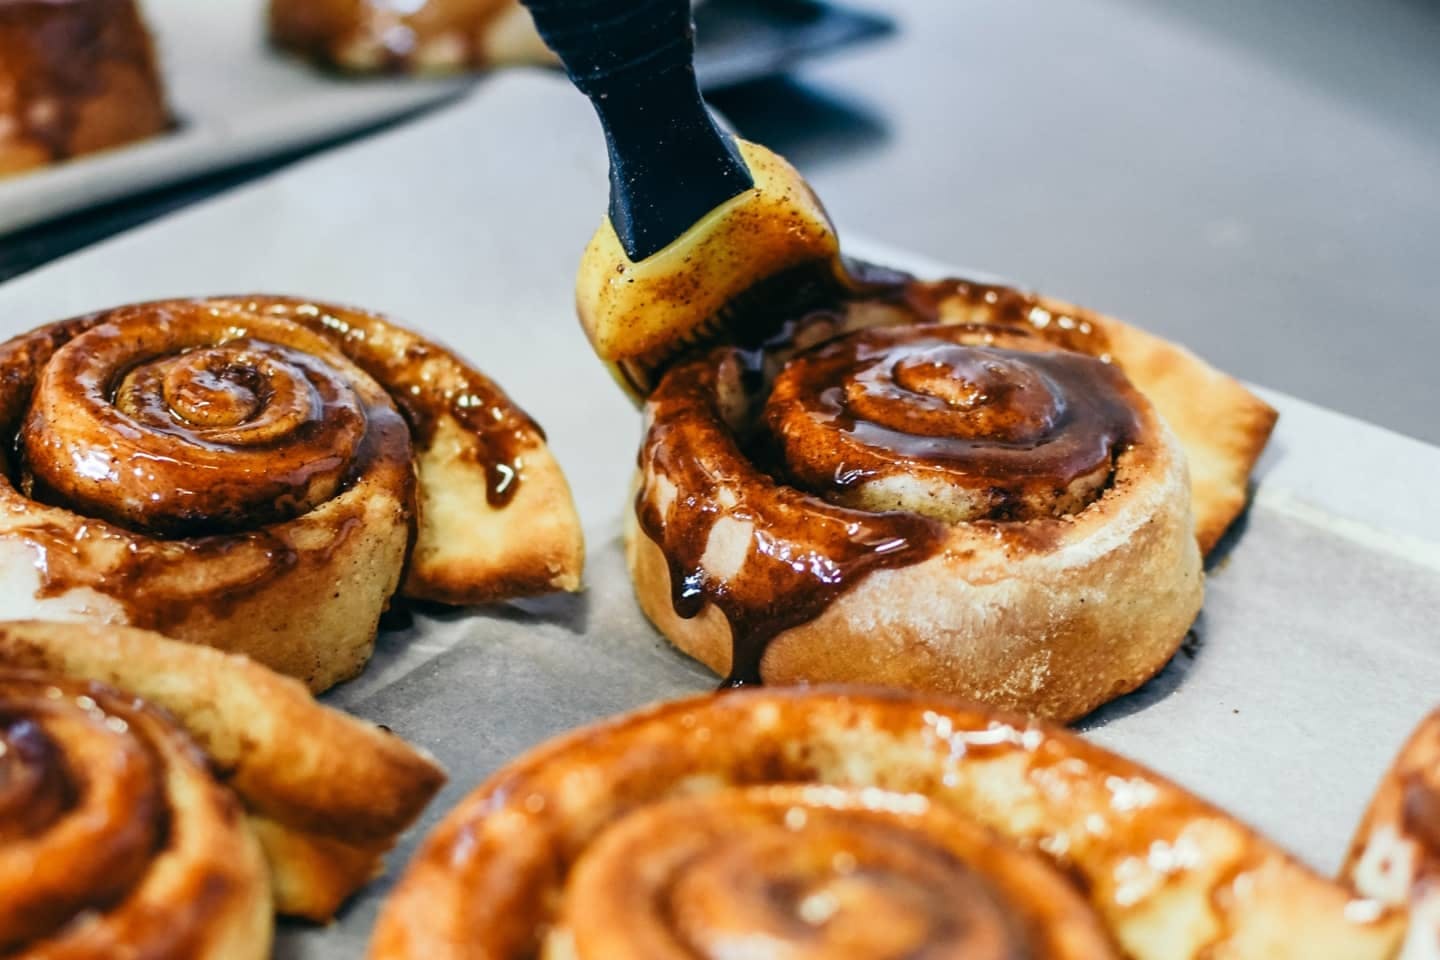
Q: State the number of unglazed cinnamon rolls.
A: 0